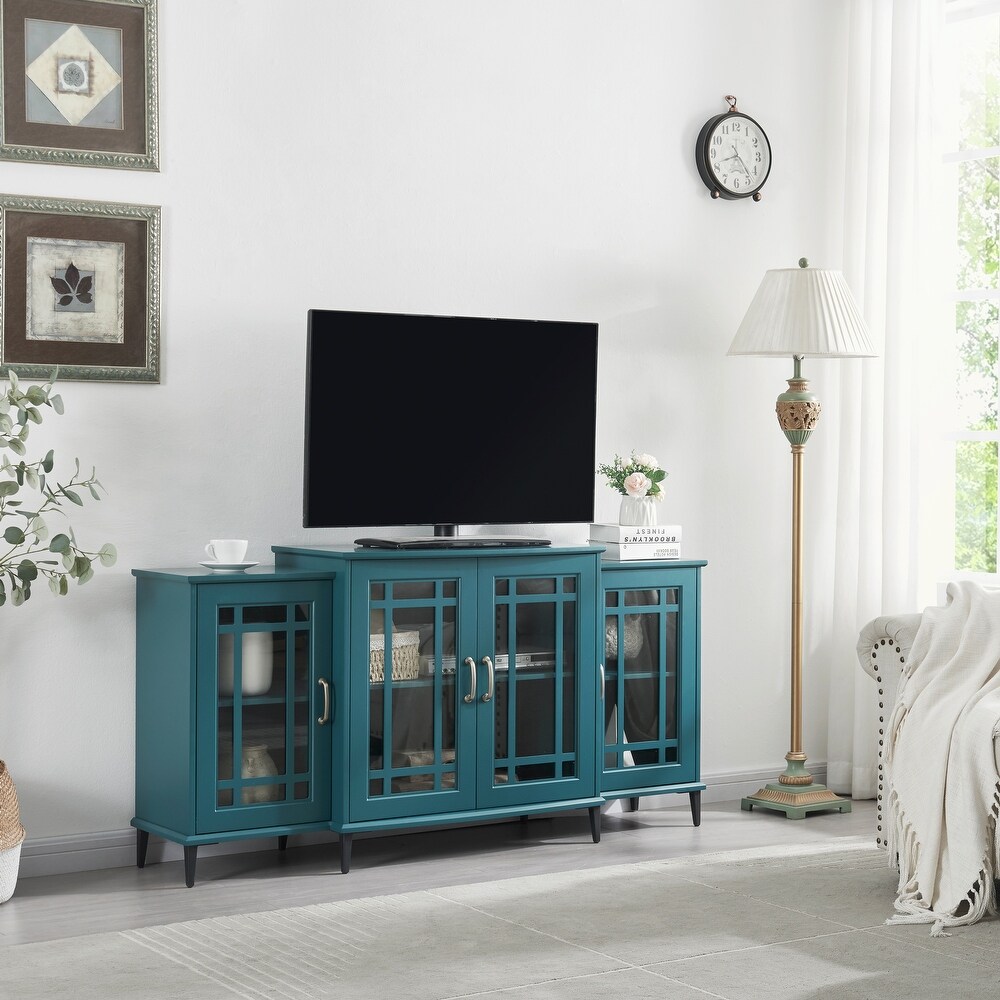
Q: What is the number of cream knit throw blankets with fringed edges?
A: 1